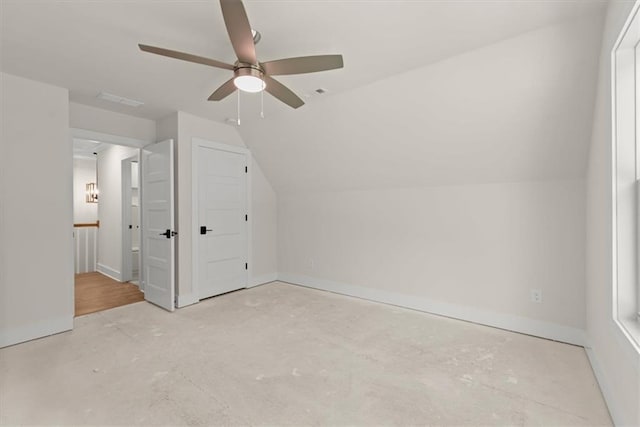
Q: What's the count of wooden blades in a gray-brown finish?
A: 5